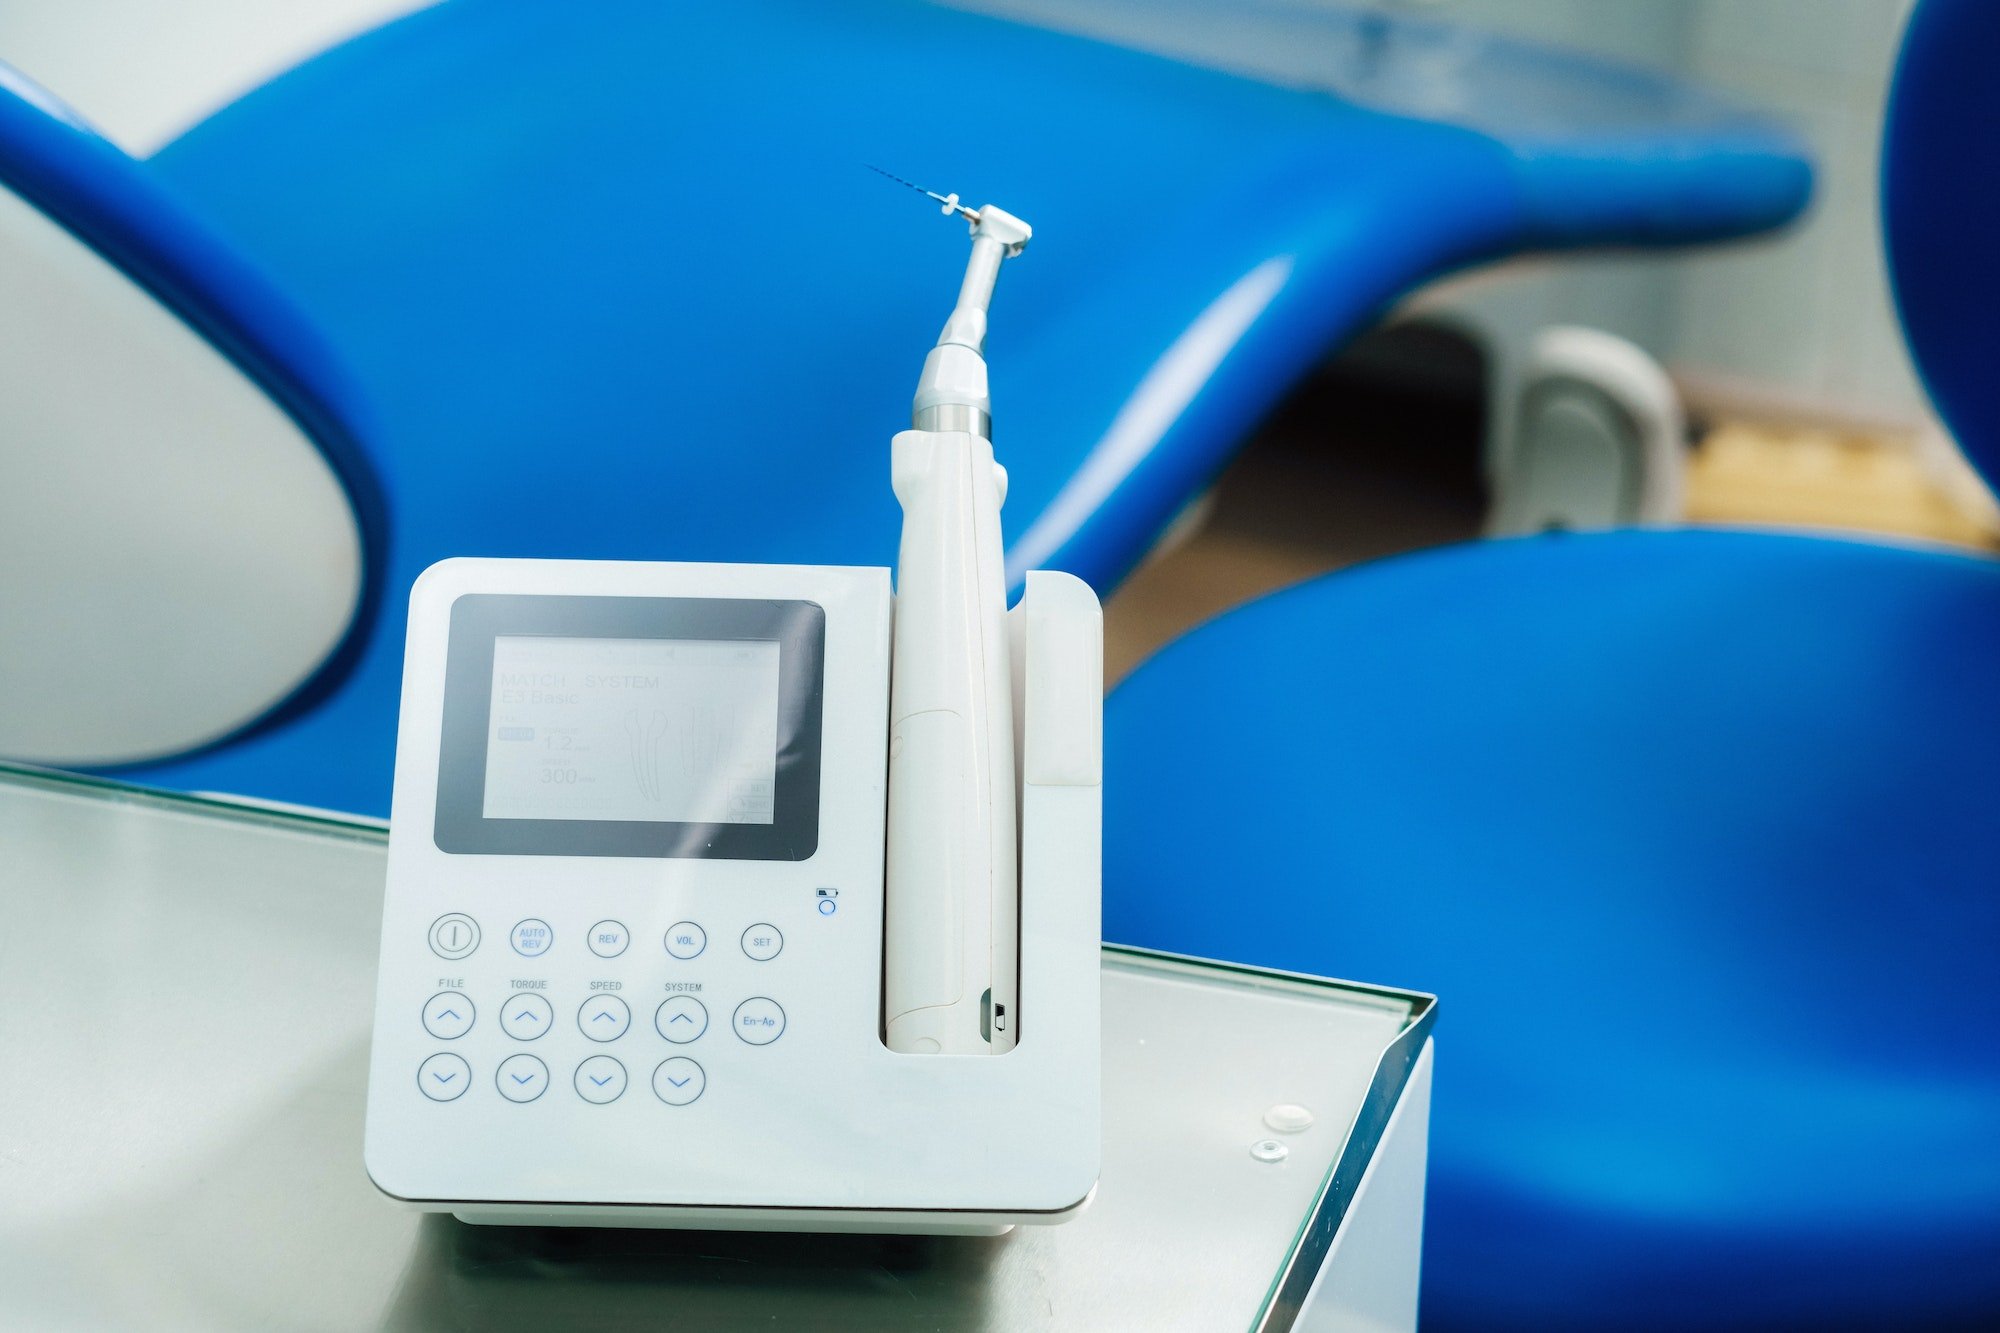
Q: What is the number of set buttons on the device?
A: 1